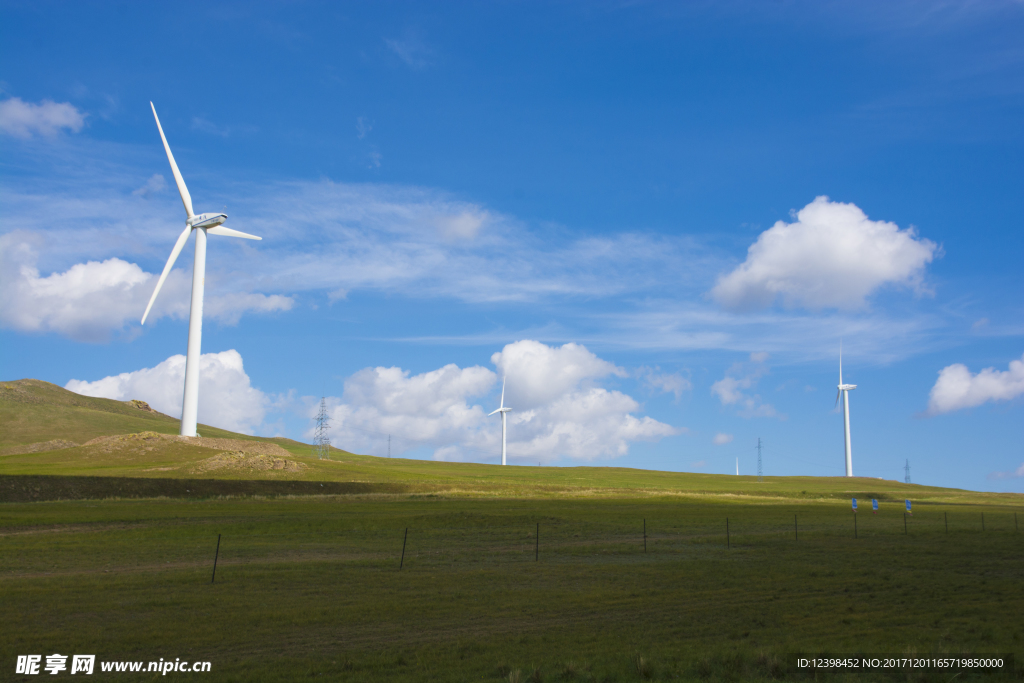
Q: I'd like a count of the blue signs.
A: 3